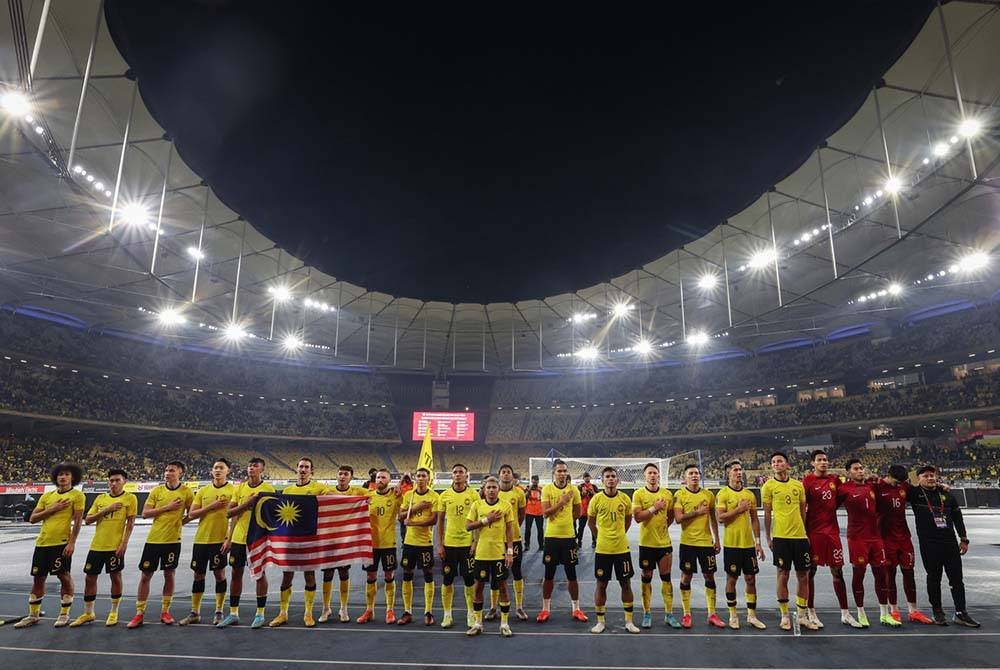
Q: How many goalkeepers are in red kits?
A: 3